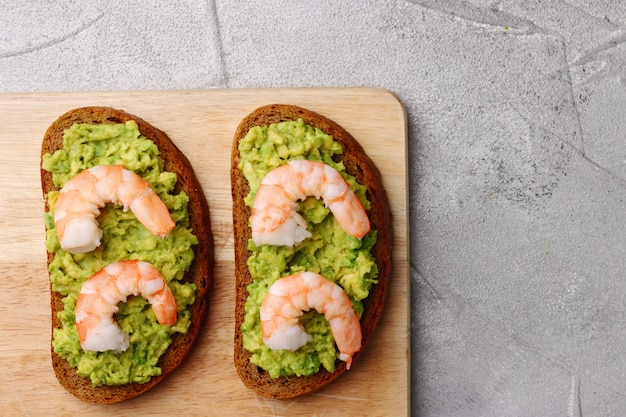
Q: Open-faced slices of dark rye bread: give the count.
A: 2